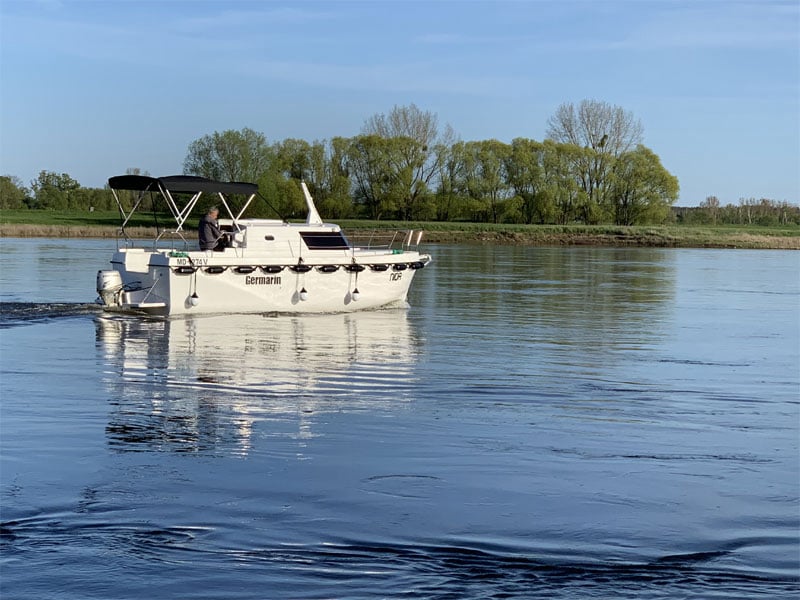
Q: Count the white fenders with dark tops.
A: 3